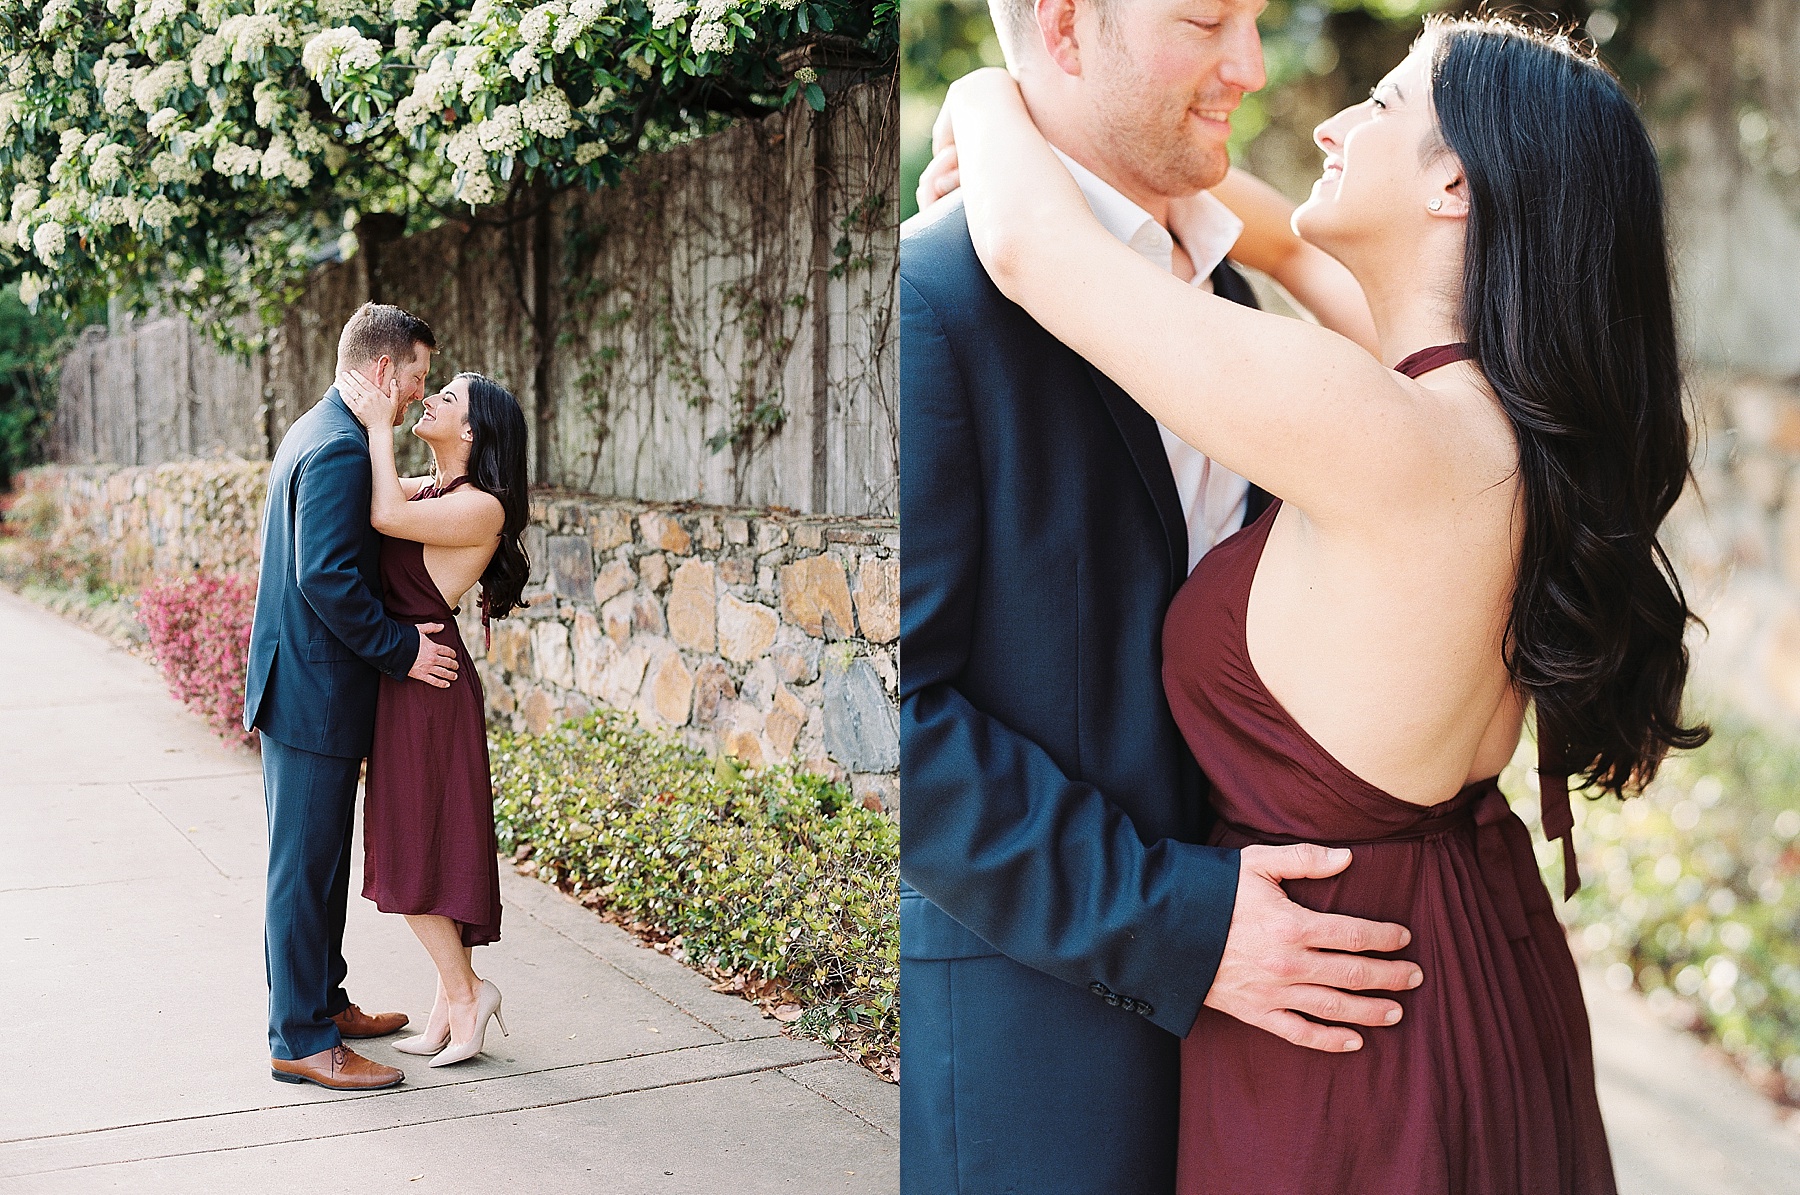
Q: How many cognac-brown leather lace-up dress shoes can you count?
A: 2